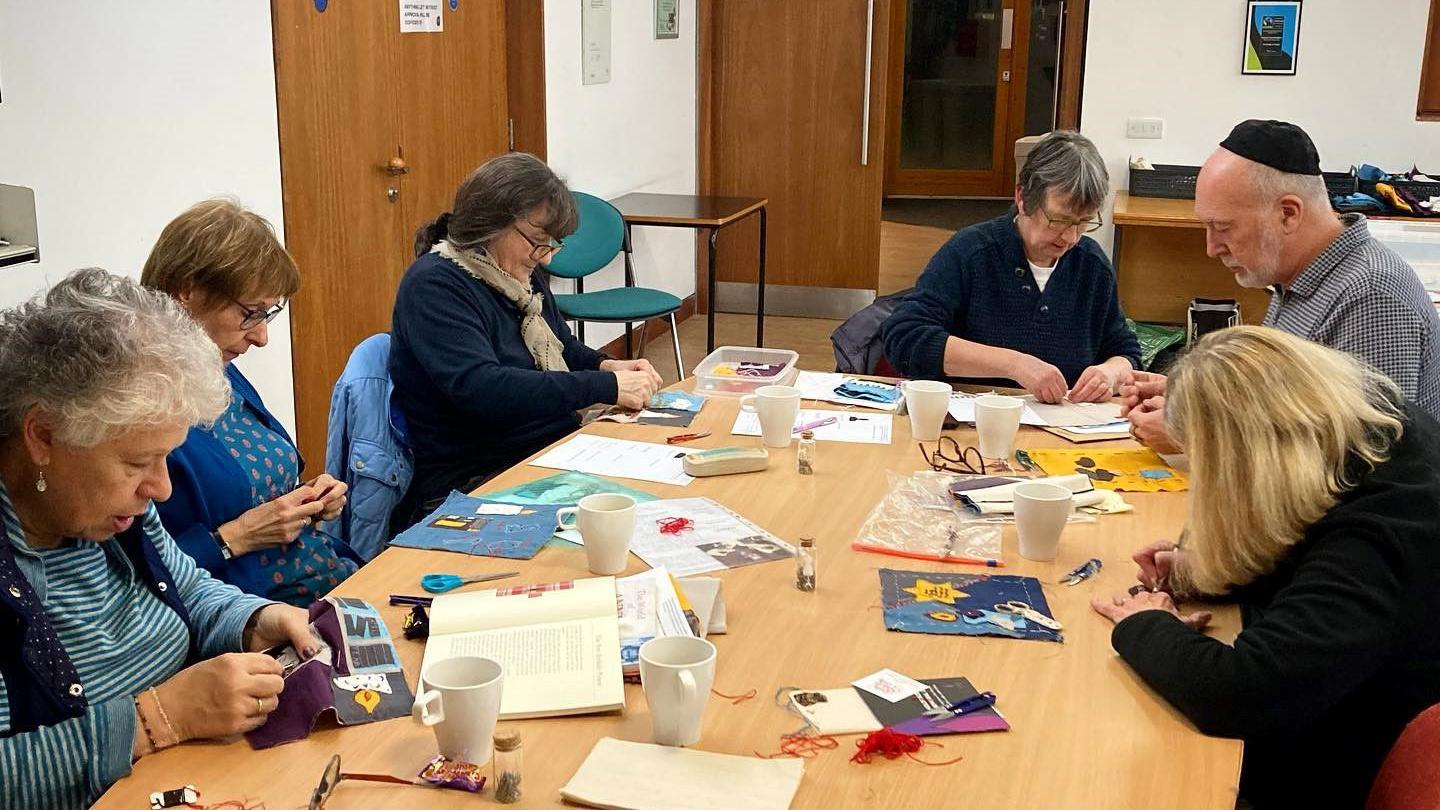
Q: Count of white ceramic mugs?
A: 7